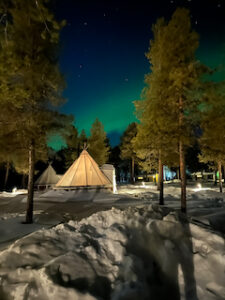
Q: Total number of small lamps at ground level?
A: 3